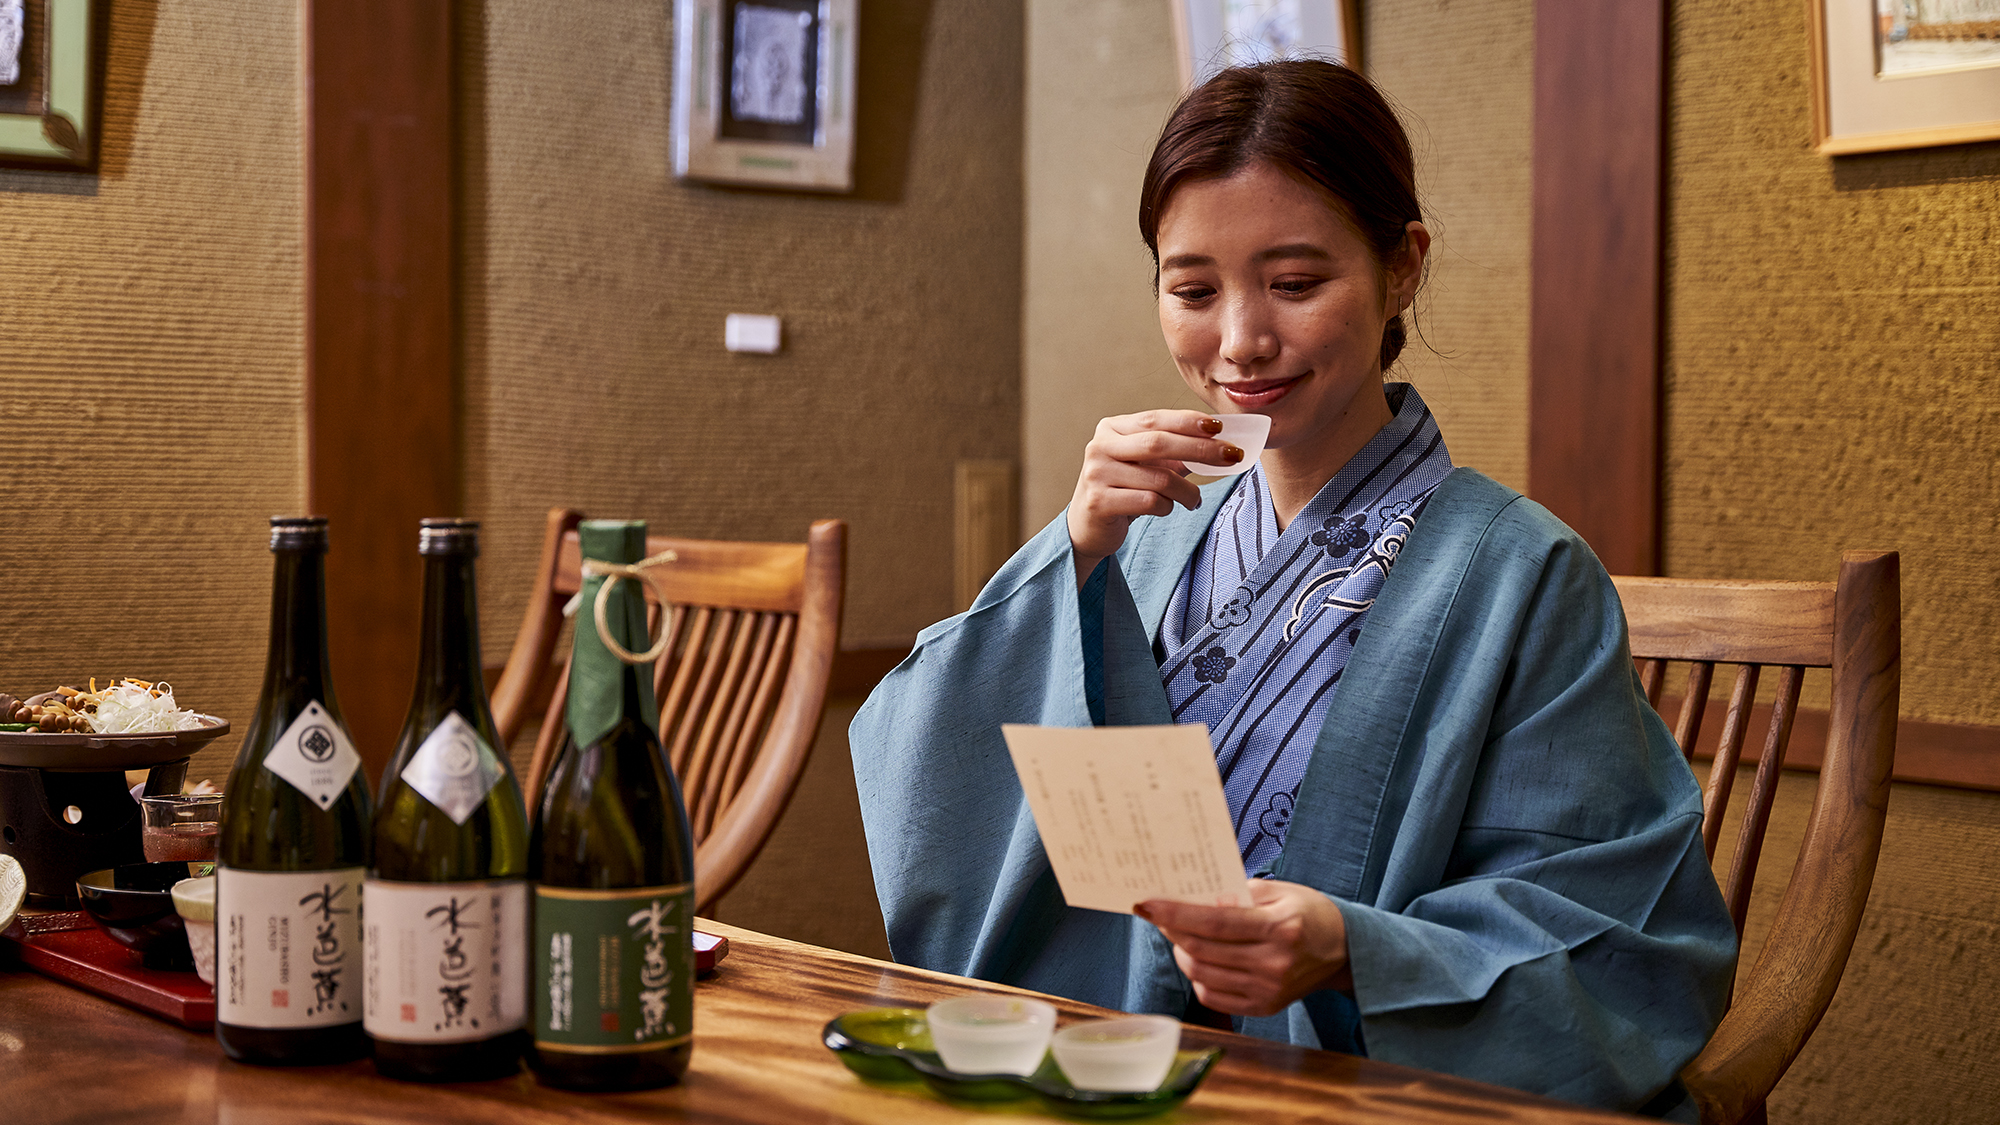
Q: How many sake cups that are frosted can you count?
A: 3